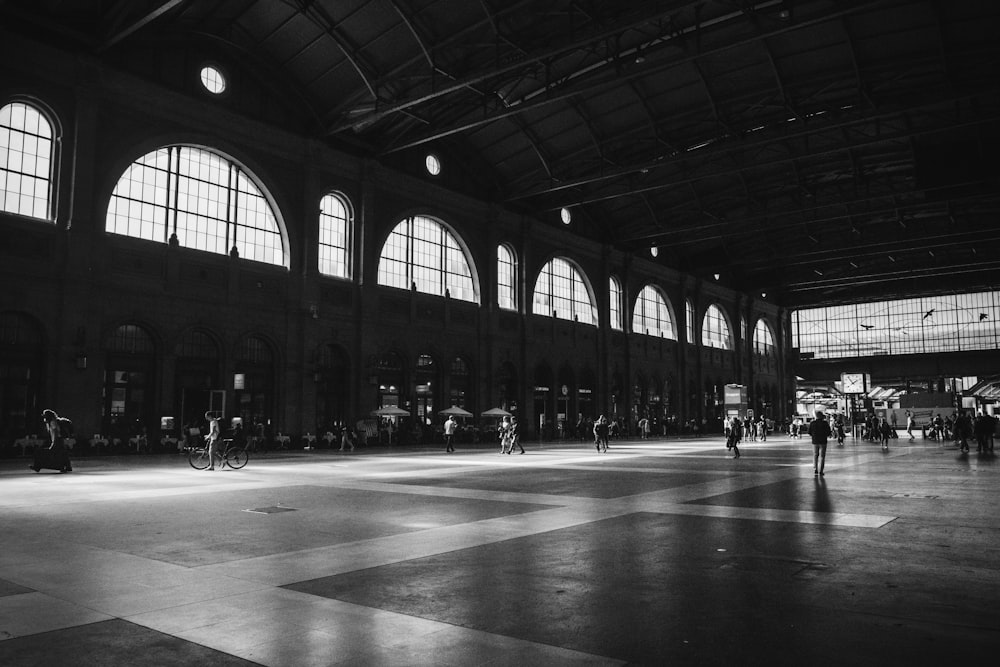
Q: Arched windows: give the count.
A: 12